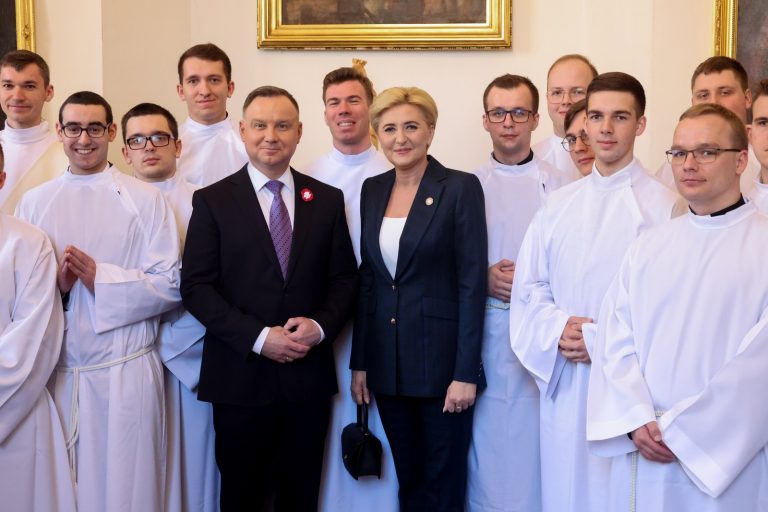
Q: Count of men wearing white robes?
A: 13